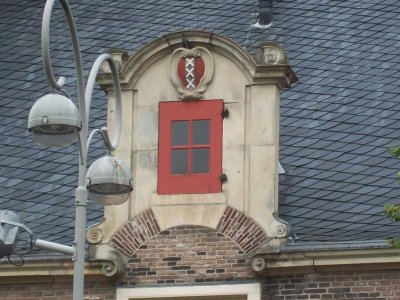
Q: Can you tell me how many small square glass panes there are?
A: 4